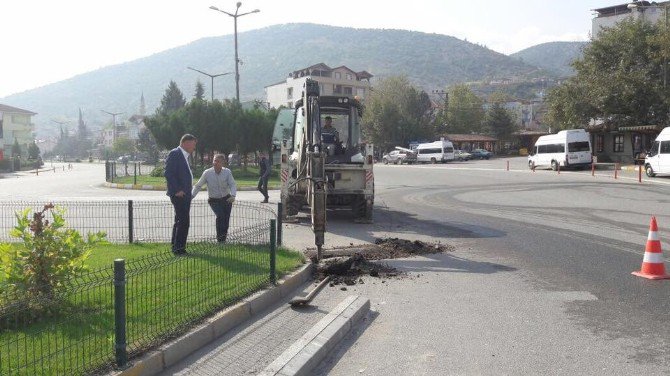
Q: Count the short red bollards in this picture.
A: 6